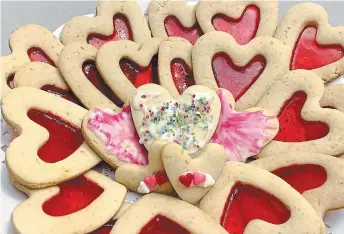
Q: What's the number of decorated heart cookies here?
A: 5